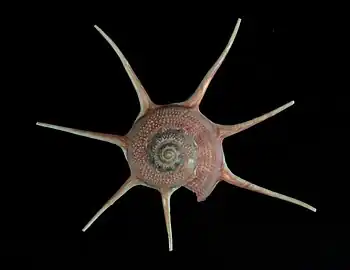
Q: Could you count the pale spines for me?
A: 7